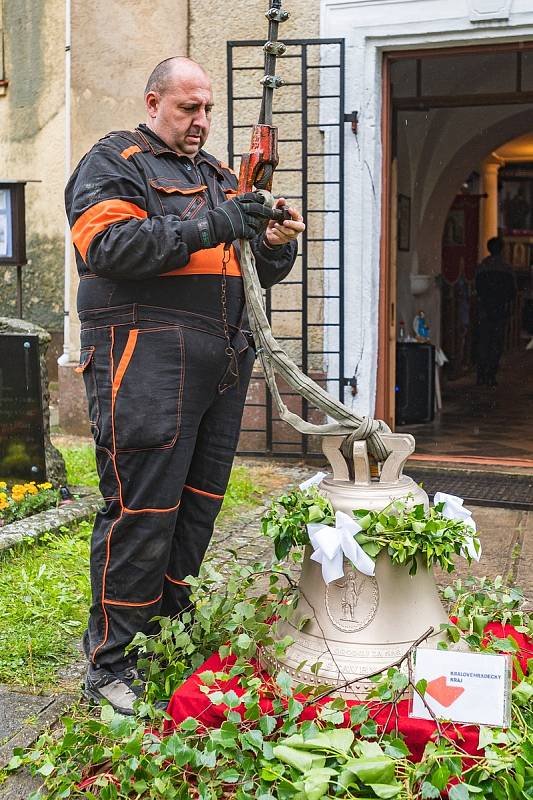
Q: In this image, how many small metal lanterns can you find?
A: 0